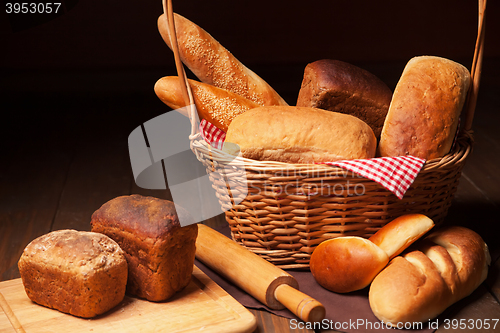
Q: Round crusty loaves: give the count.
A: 0